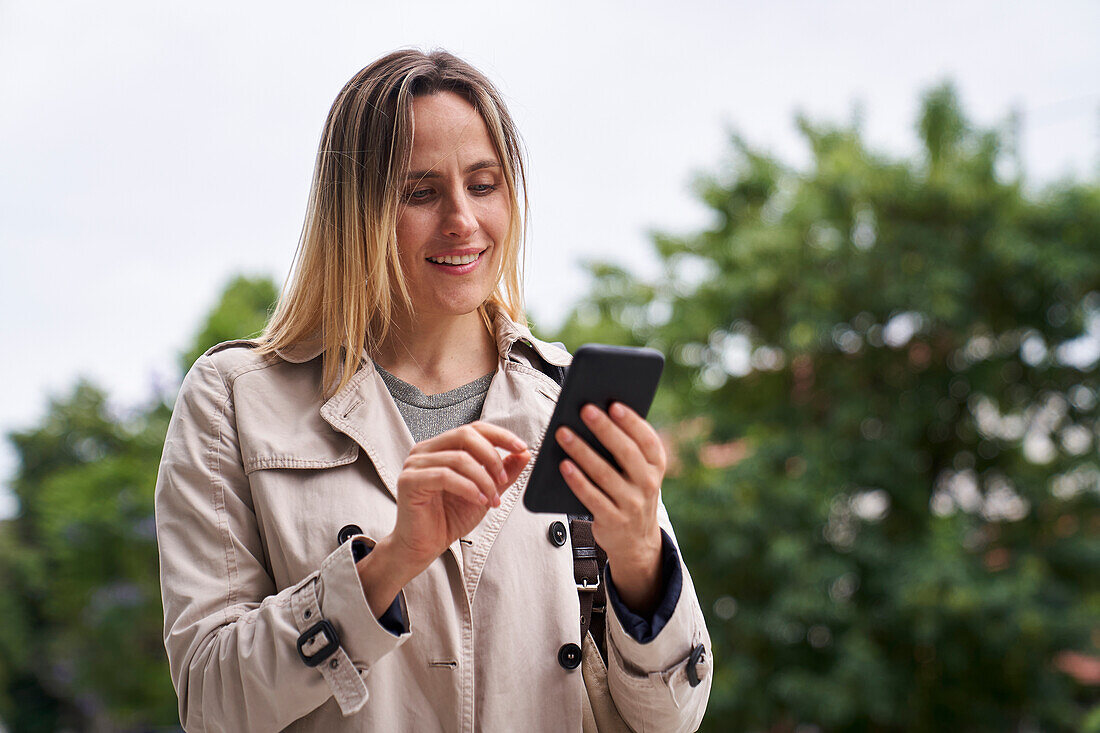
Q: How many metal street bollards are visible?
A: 0